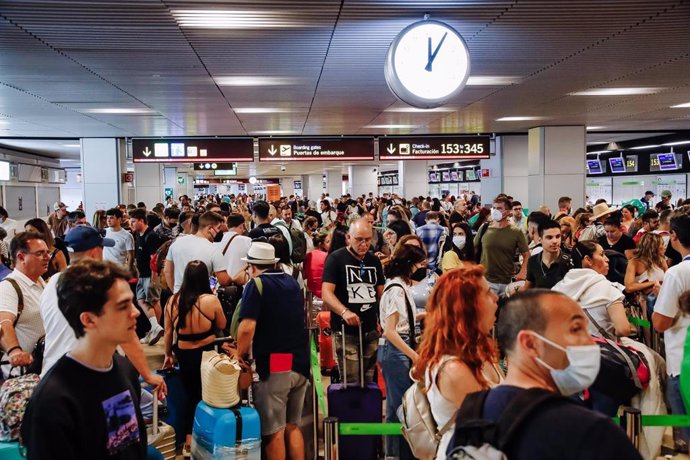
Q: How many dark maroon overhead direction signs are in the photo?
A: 3